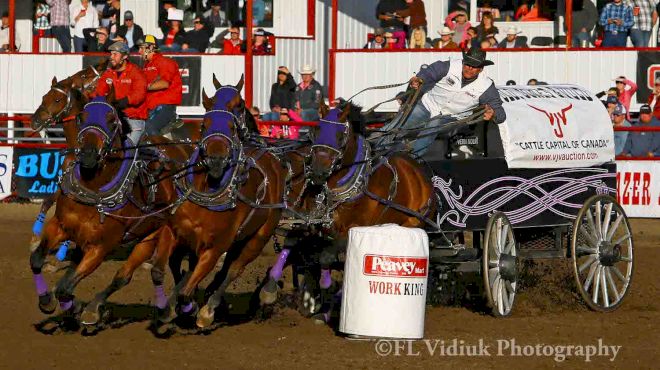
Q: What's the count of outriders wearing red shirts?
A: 2